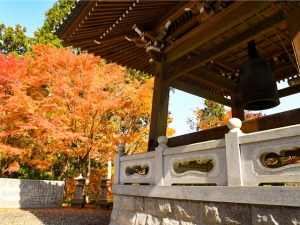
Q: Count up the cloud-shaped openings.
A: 3